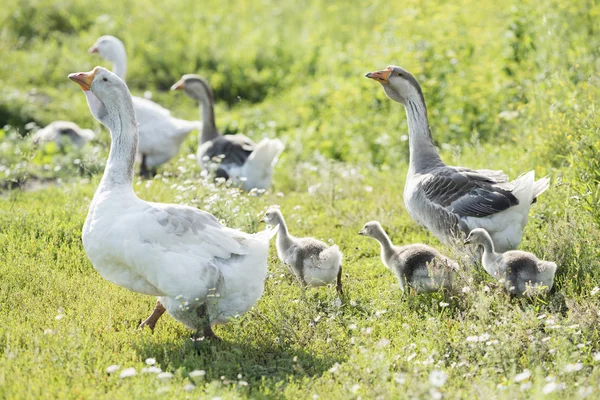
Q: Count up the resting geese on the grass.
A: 1